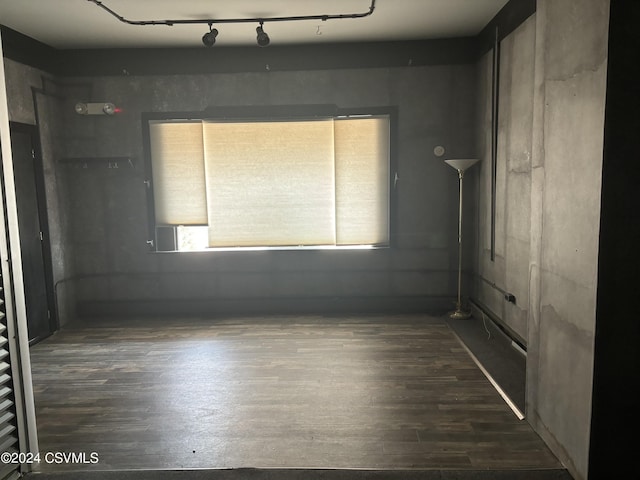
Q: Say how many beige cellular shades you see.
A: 3